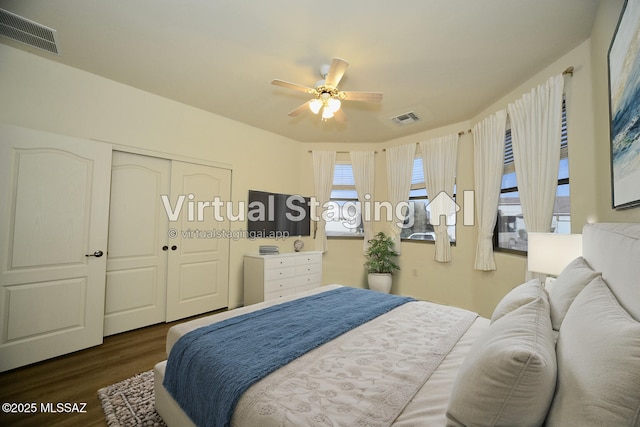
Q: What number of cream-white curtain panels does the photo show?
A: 6